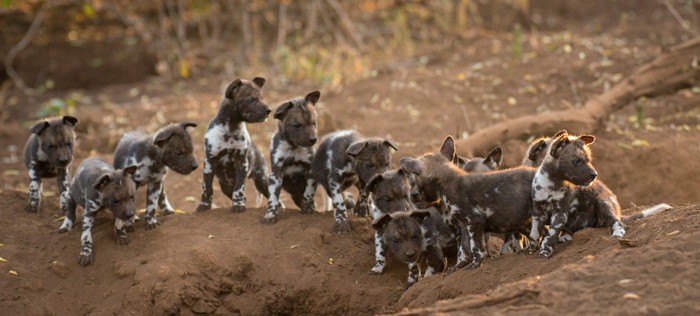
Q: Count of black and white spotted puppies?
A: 12